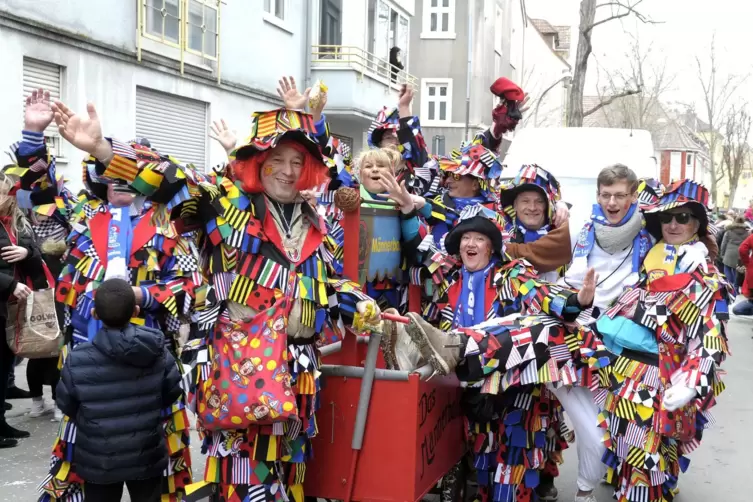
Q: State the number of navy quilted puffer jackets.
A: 1